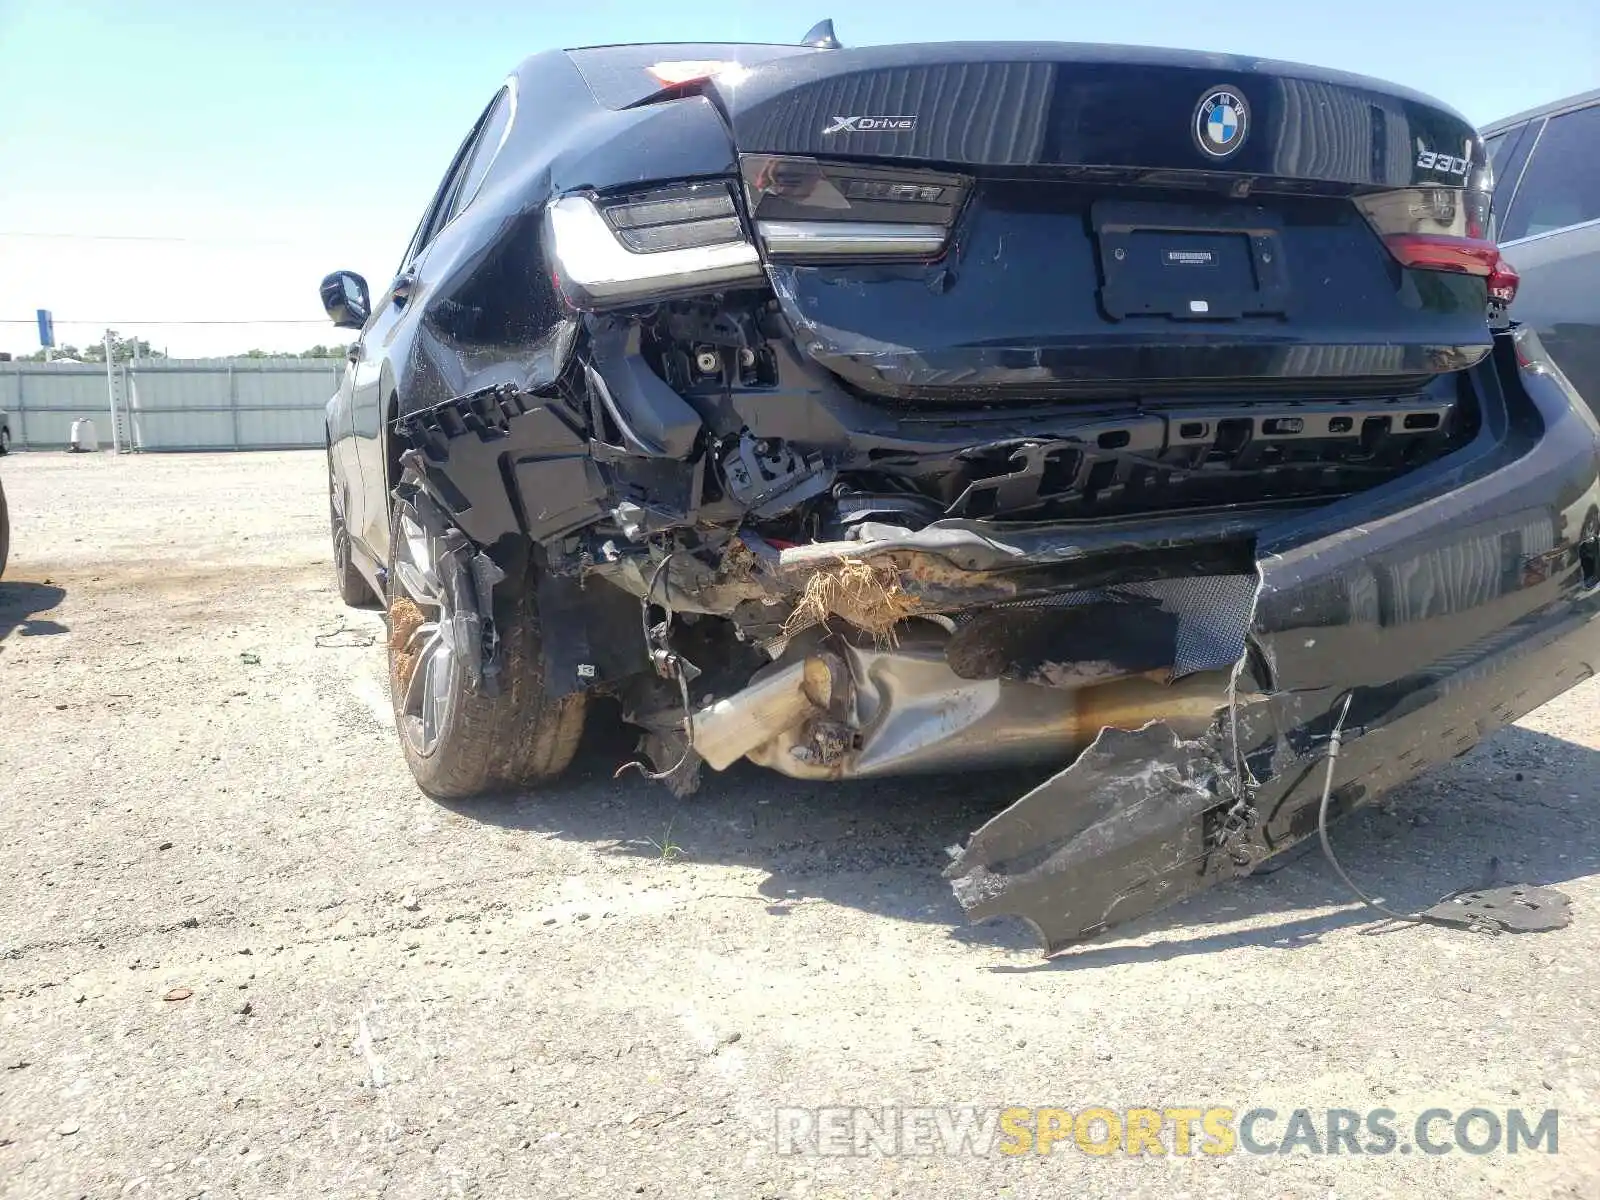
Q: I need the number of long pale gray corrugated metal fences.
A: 1